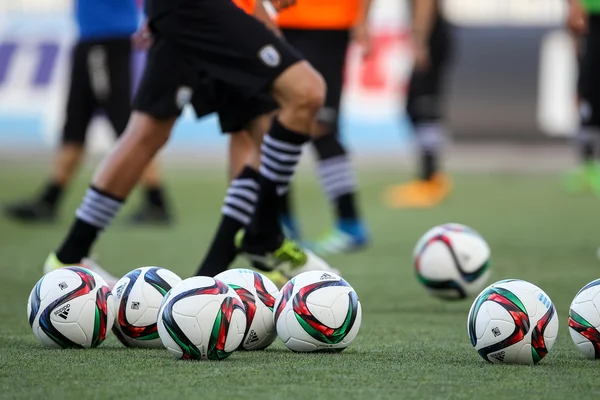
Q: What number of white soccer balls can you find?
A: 8